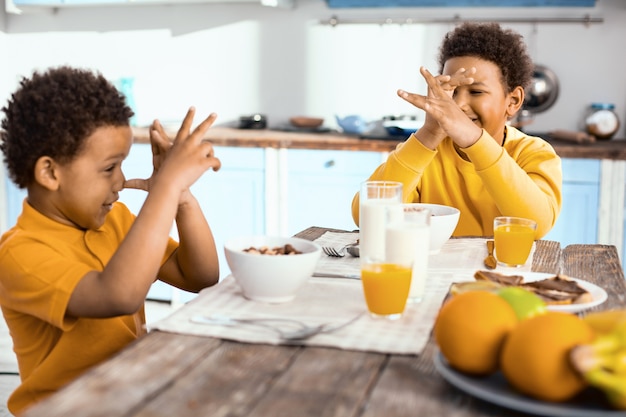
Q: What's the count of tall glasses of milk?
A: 2